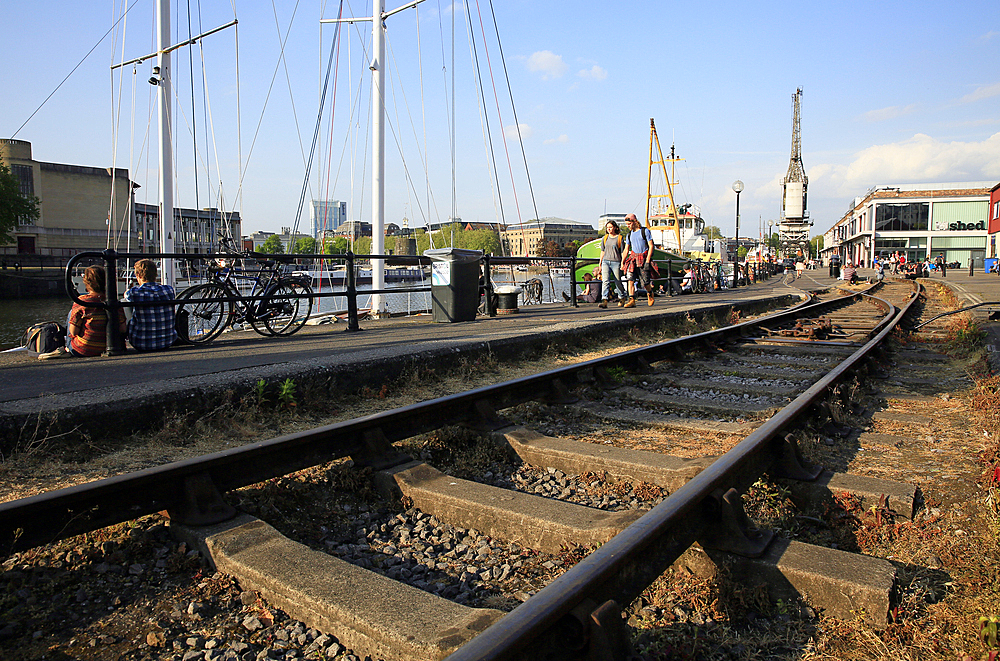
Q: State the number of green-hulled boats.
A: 1